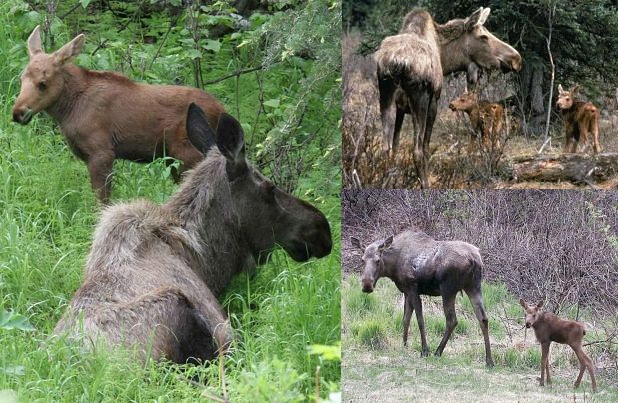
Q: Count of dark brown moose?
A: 3